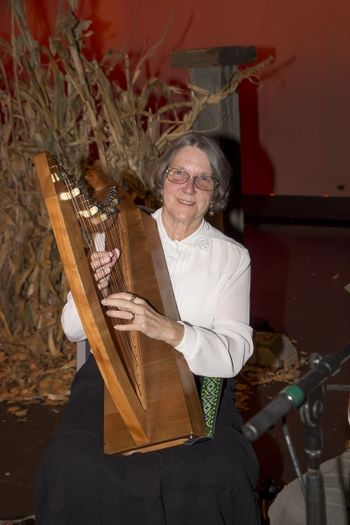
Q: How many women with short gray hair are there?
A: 1